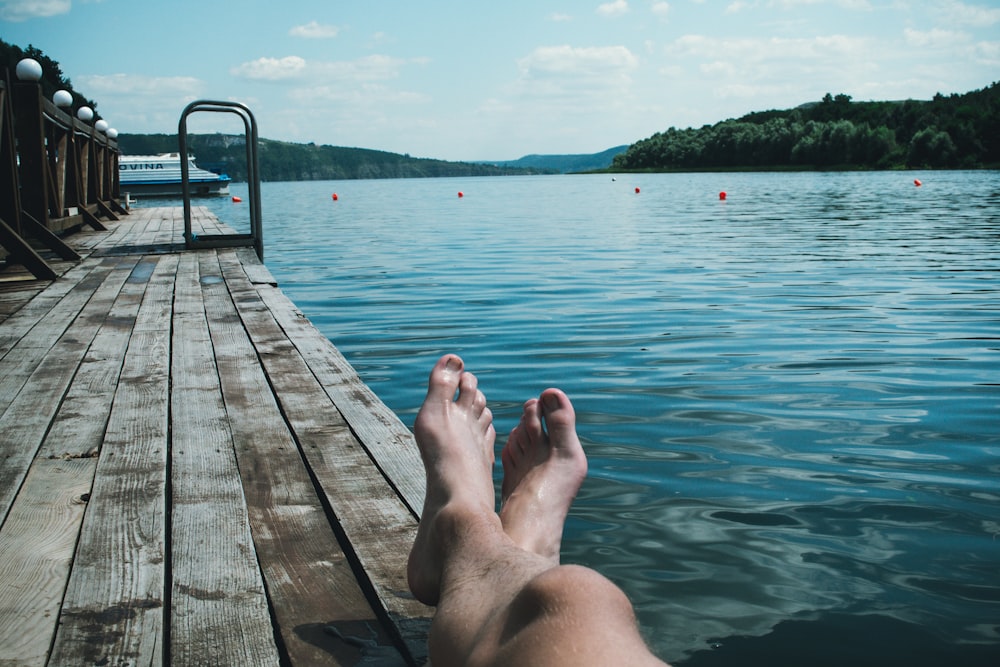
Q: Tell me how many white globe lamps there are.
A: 5